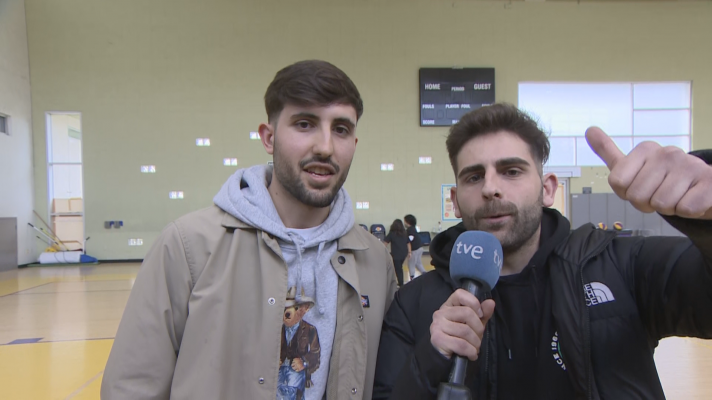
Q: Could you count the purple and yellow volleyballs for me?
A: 2